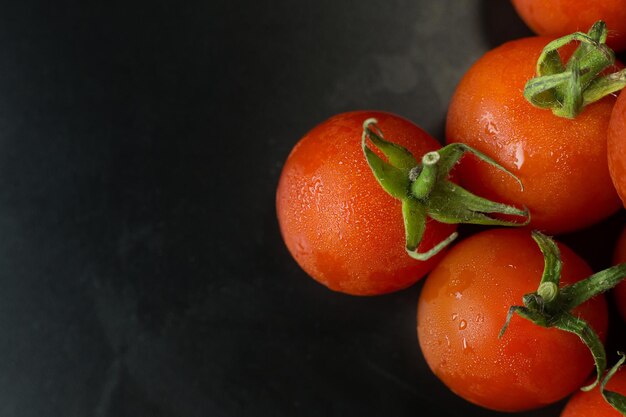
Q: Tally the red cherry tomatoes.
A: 7